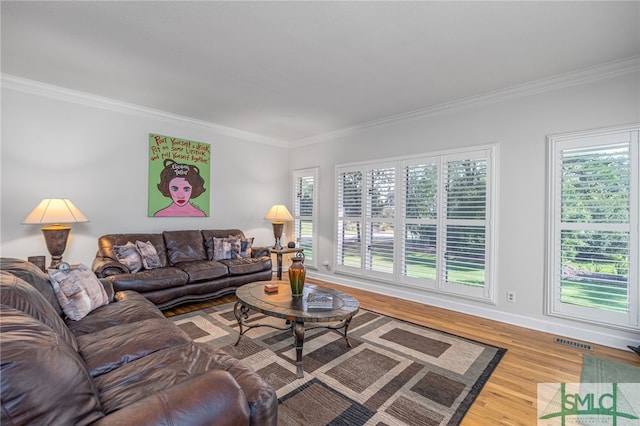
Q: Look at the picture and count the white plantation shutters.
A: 6